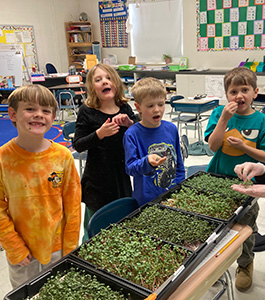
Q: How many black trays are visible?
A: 5